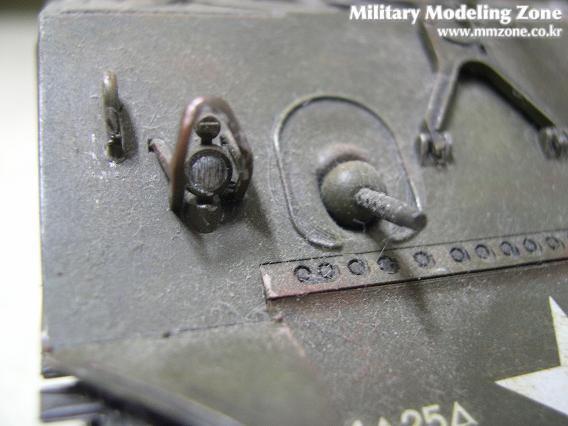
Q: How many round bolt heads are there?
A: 10